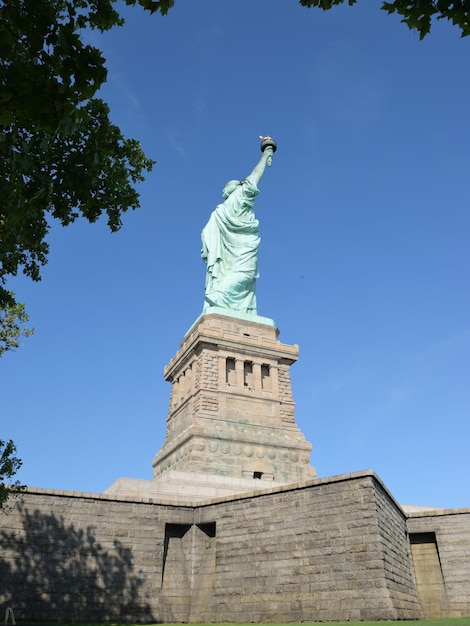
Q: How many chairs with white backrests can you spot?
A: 0